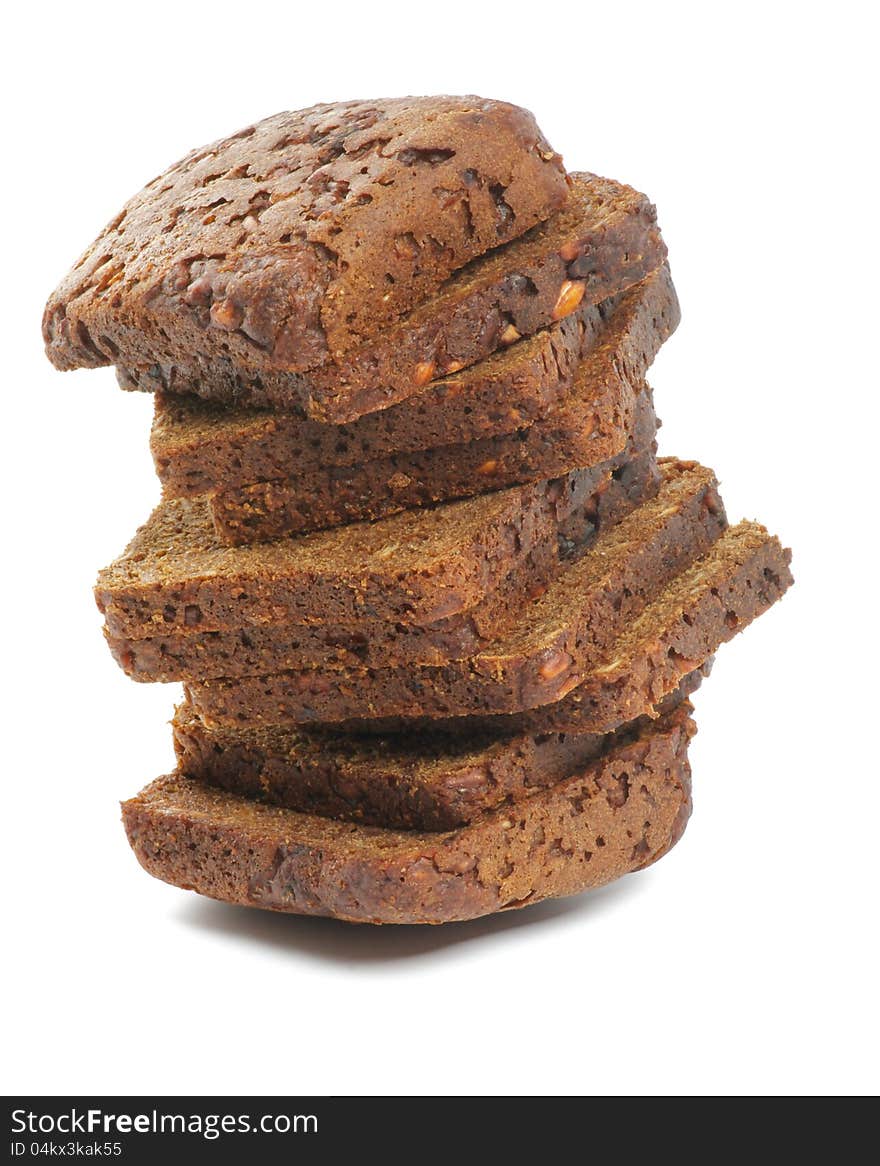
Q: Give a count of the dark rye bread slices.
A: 10